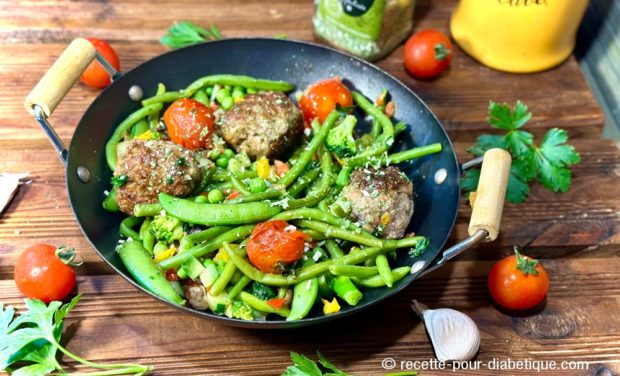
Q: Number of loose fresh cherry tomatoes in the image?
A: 4